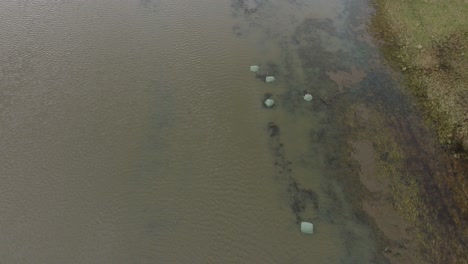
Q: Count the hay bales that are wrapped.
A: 5